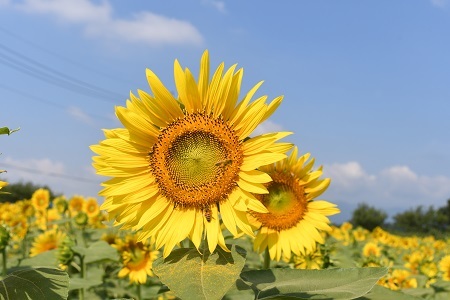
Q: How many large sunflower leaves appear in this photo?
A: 3